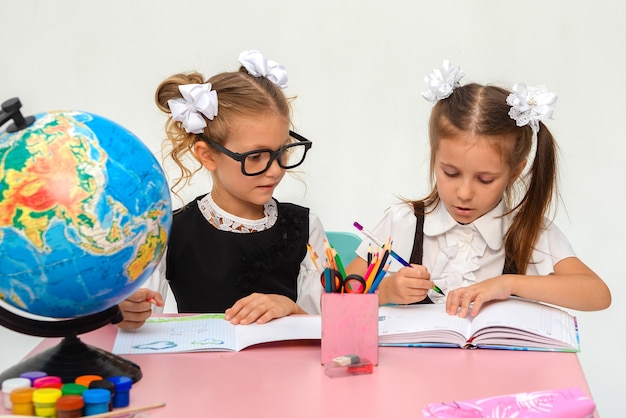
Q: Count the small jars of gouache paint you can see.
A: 12